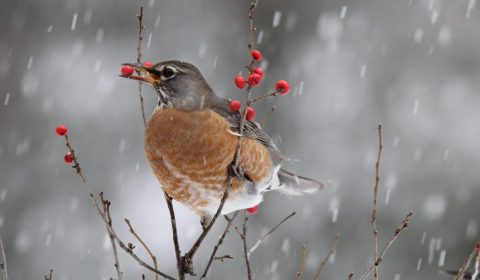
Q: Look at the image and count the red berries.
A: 12